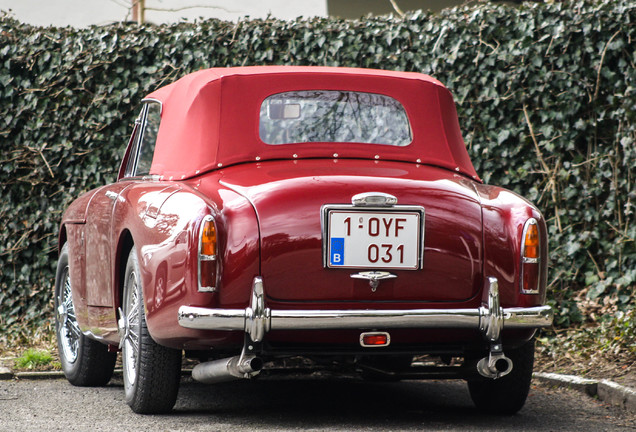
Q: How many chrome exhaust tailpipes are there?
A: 2